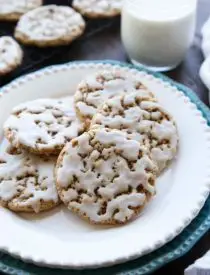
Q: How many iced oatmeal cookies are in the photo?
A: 9